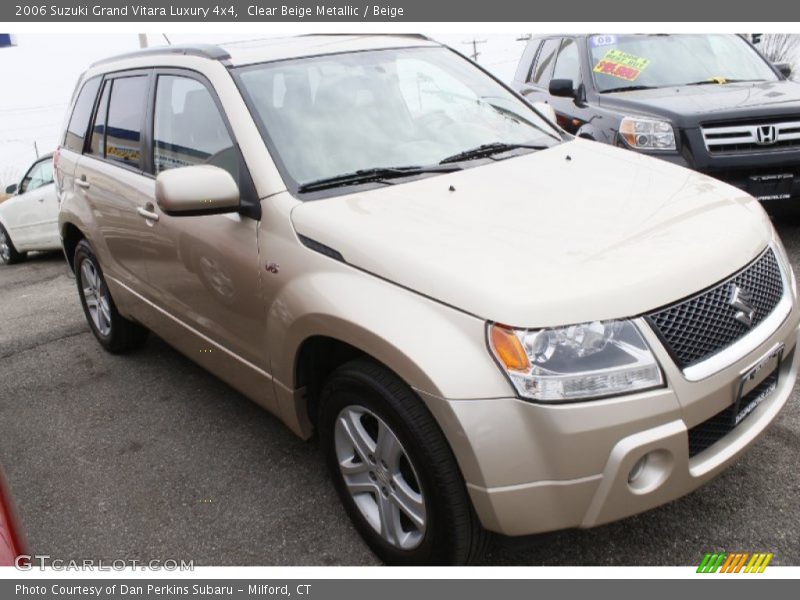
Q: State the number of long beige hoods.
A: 1